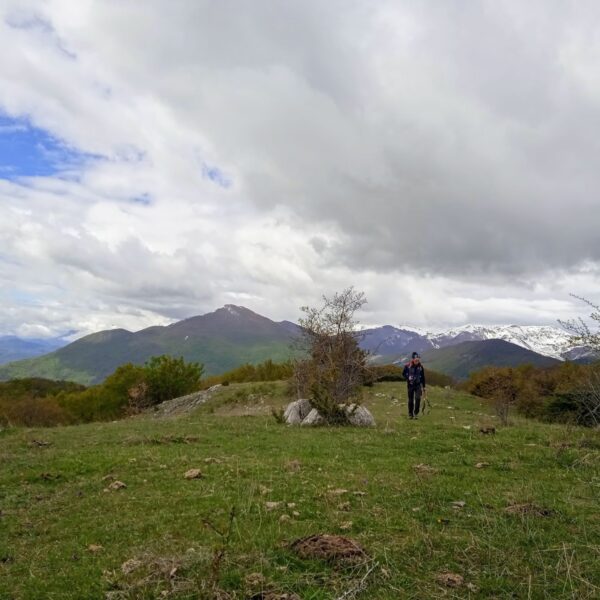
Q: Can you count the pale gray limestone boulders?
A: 3